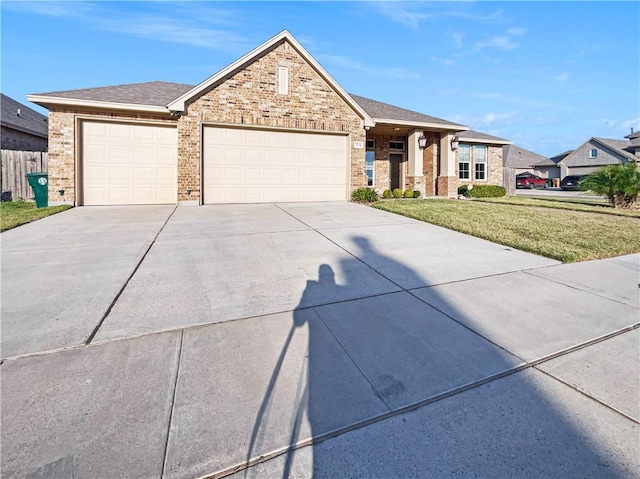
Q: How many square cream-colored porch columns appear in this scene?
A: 2